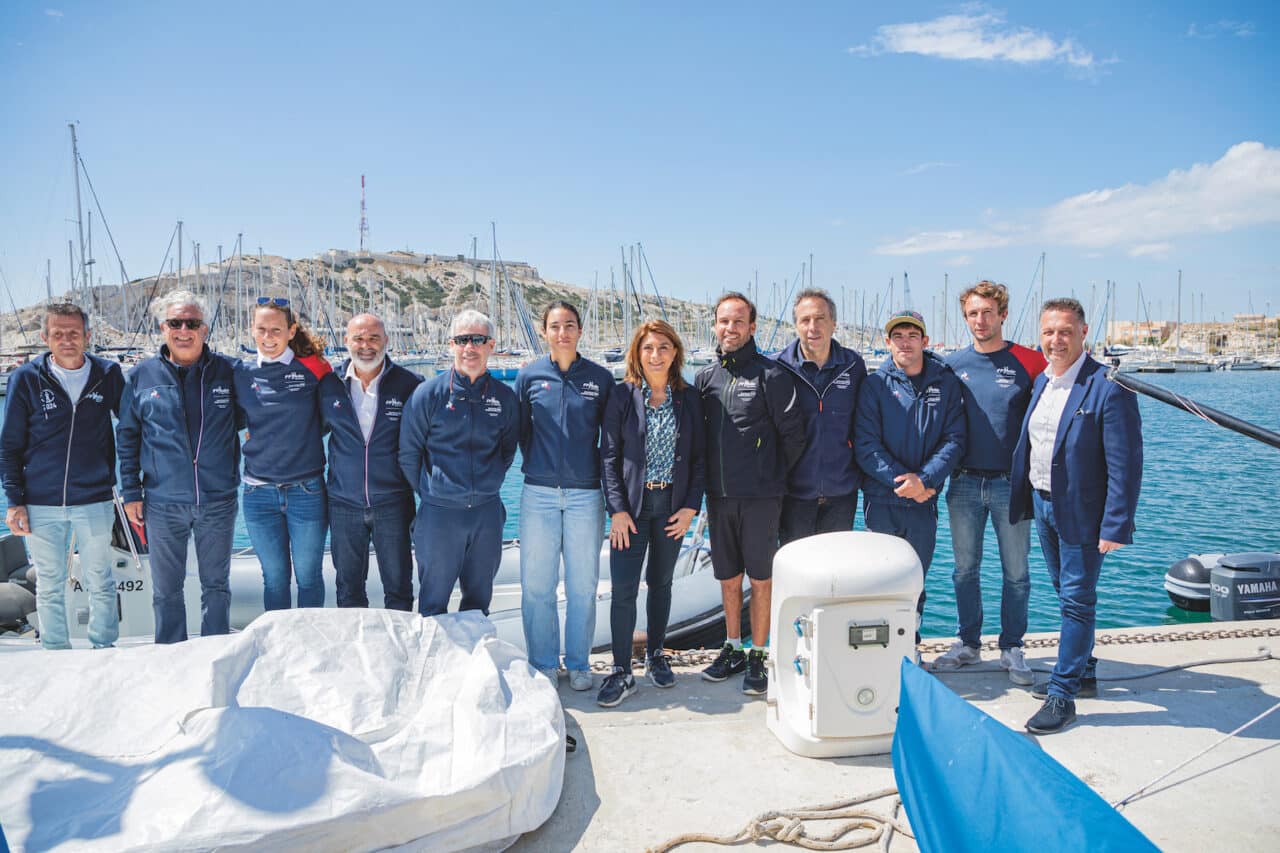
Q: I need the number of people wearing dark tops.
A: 12